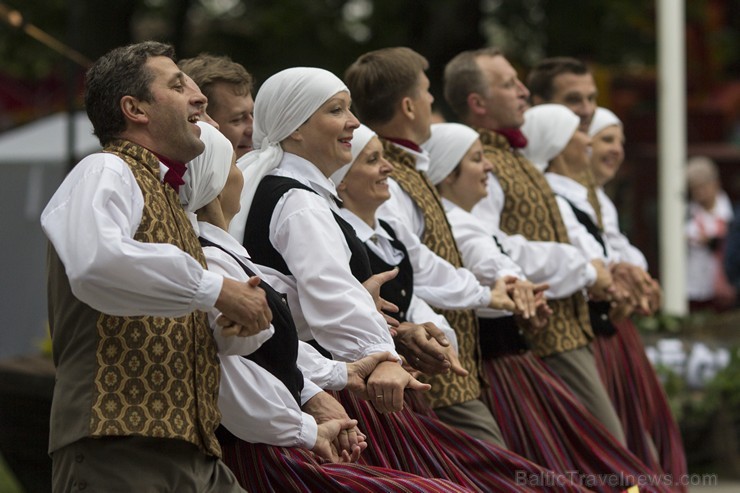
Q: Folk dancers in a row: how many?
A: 11